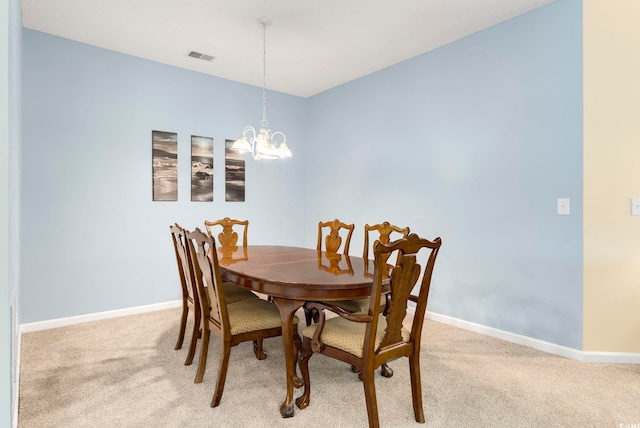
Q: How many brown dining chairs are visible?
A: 6